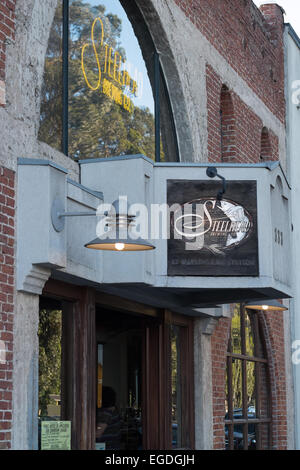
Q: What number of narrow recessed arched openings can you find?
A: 2